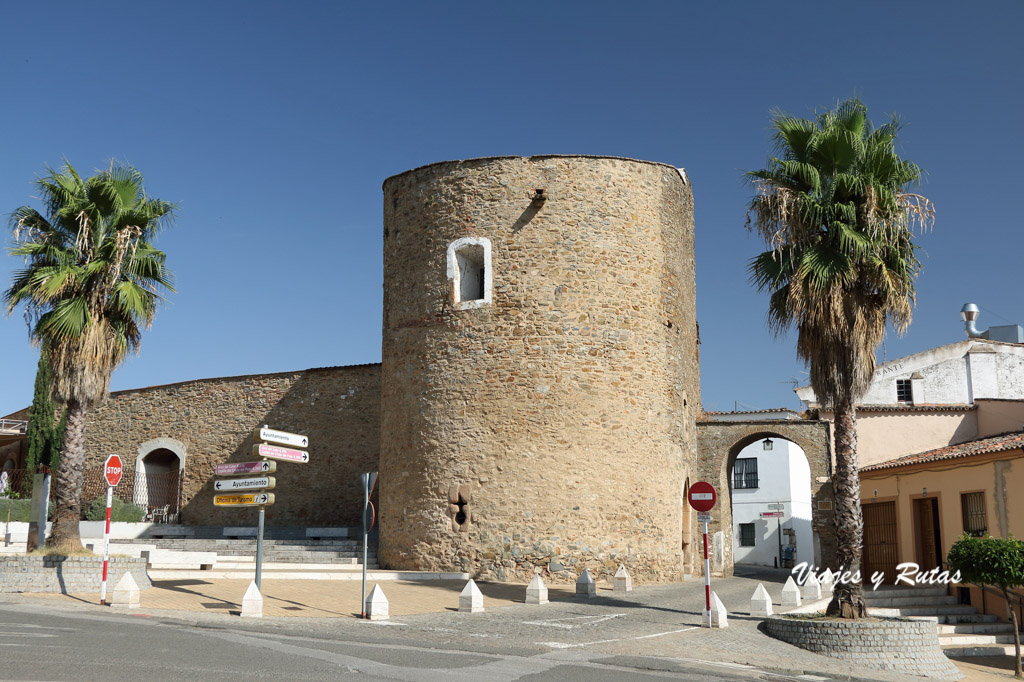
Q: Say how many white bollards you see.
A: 12